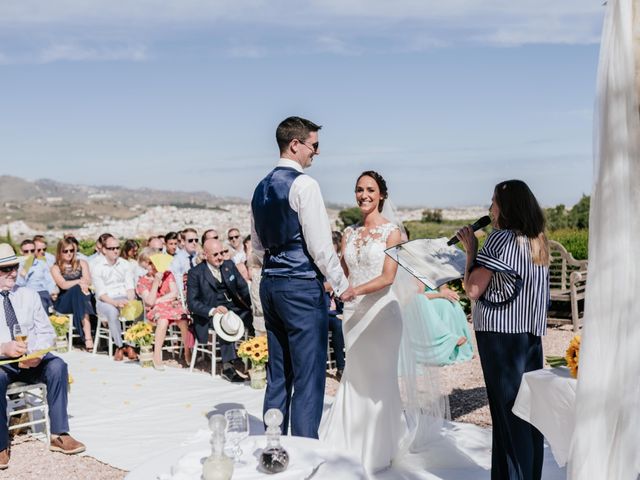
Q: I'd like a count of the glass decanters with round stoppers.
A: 2